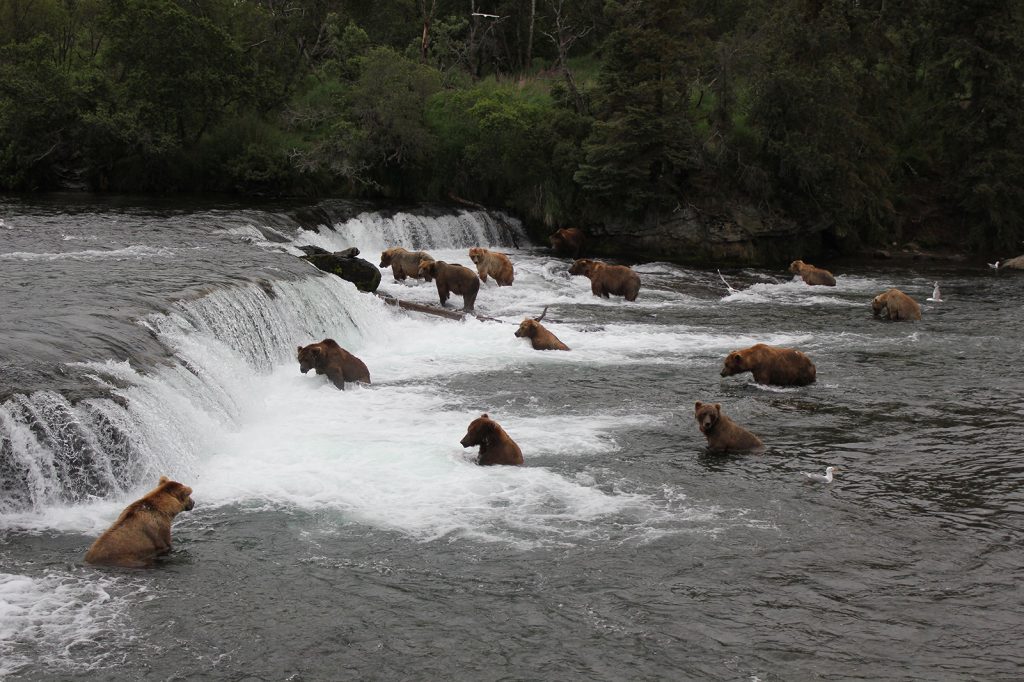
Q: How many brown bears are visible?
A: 13